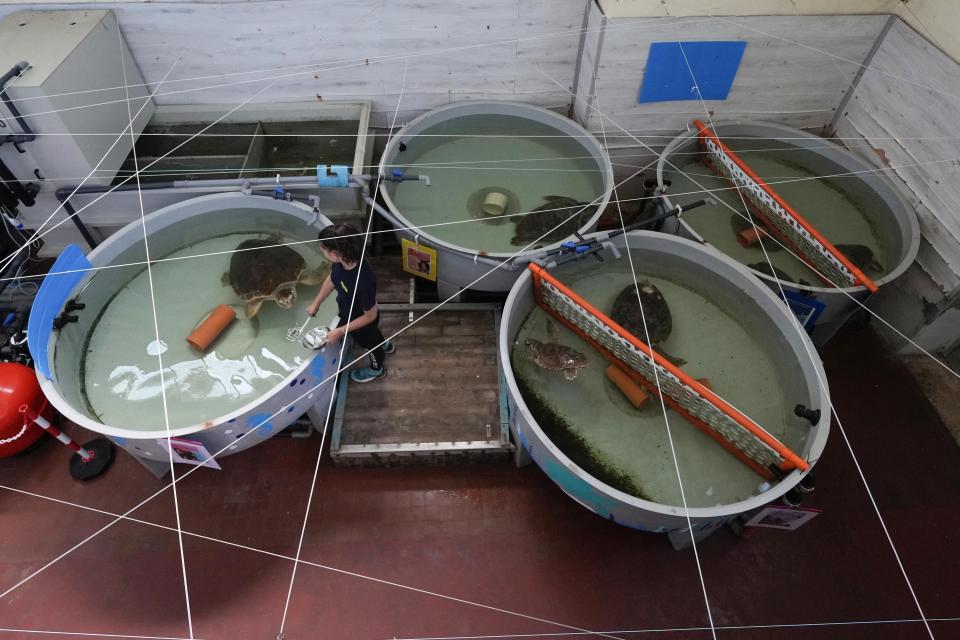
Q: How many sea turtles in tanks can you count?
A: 6